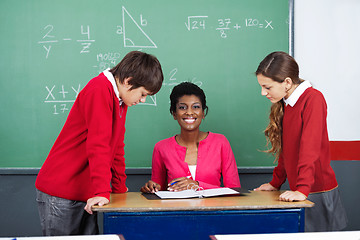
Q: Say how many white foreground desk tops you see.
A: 2